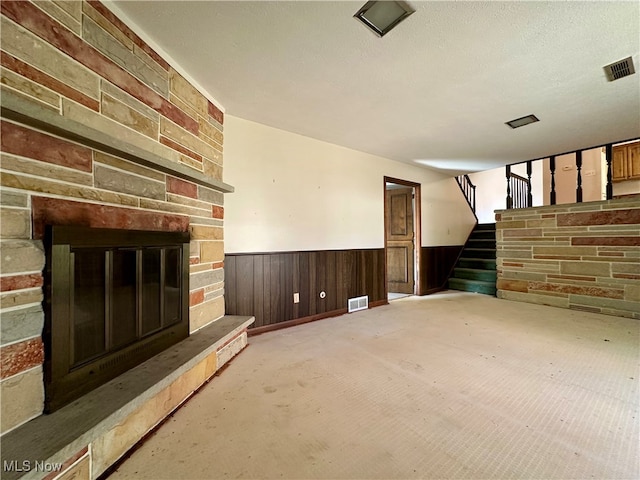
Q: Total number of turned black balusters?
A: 5